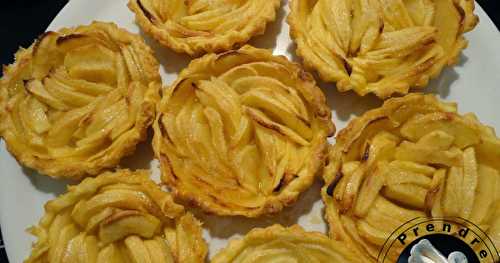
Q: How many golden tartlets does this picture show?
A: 7